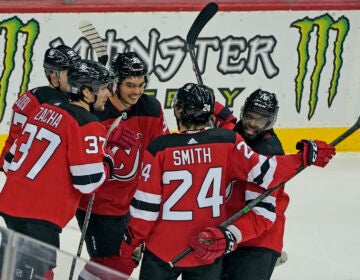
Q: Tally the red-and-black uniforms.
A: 5